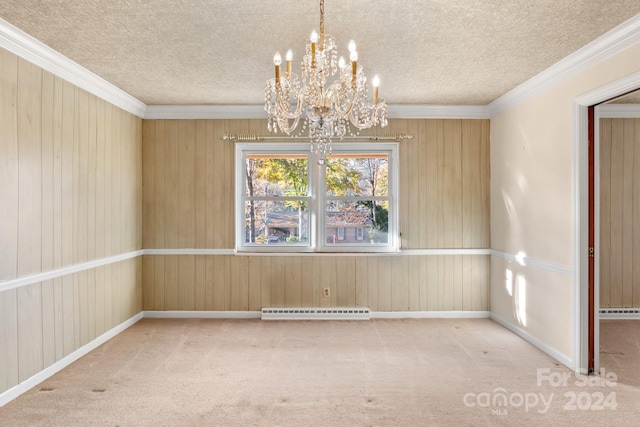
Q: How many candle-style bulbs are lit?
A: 7